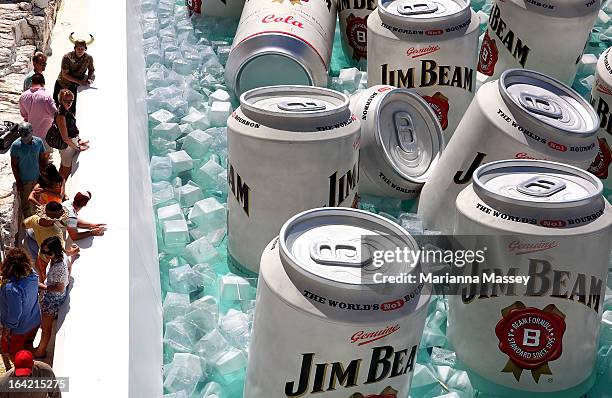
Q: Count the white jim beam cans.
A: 11